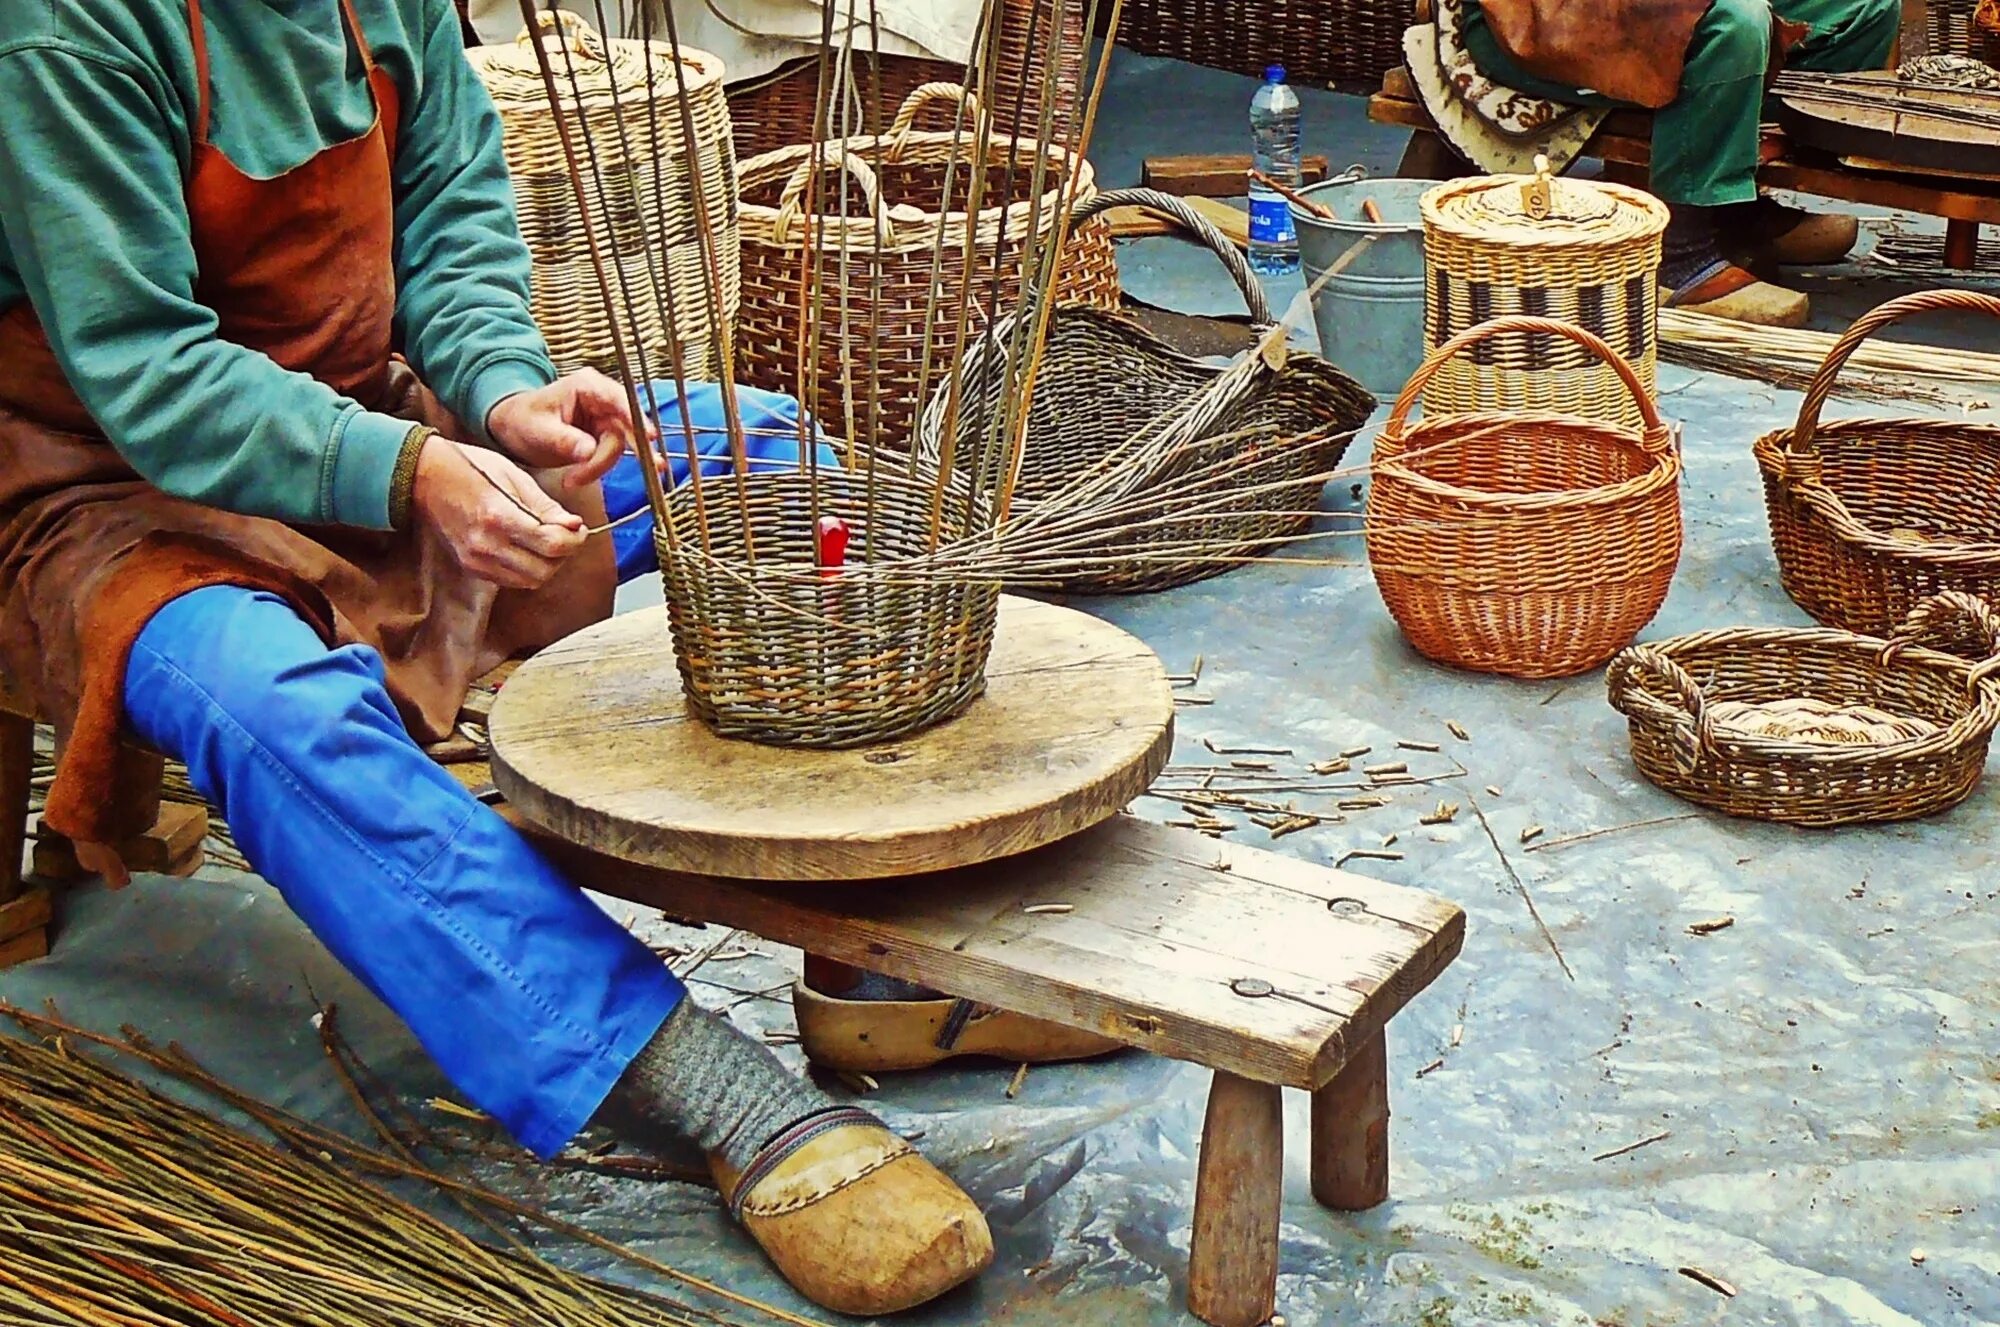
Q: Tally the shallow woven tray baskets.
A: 1